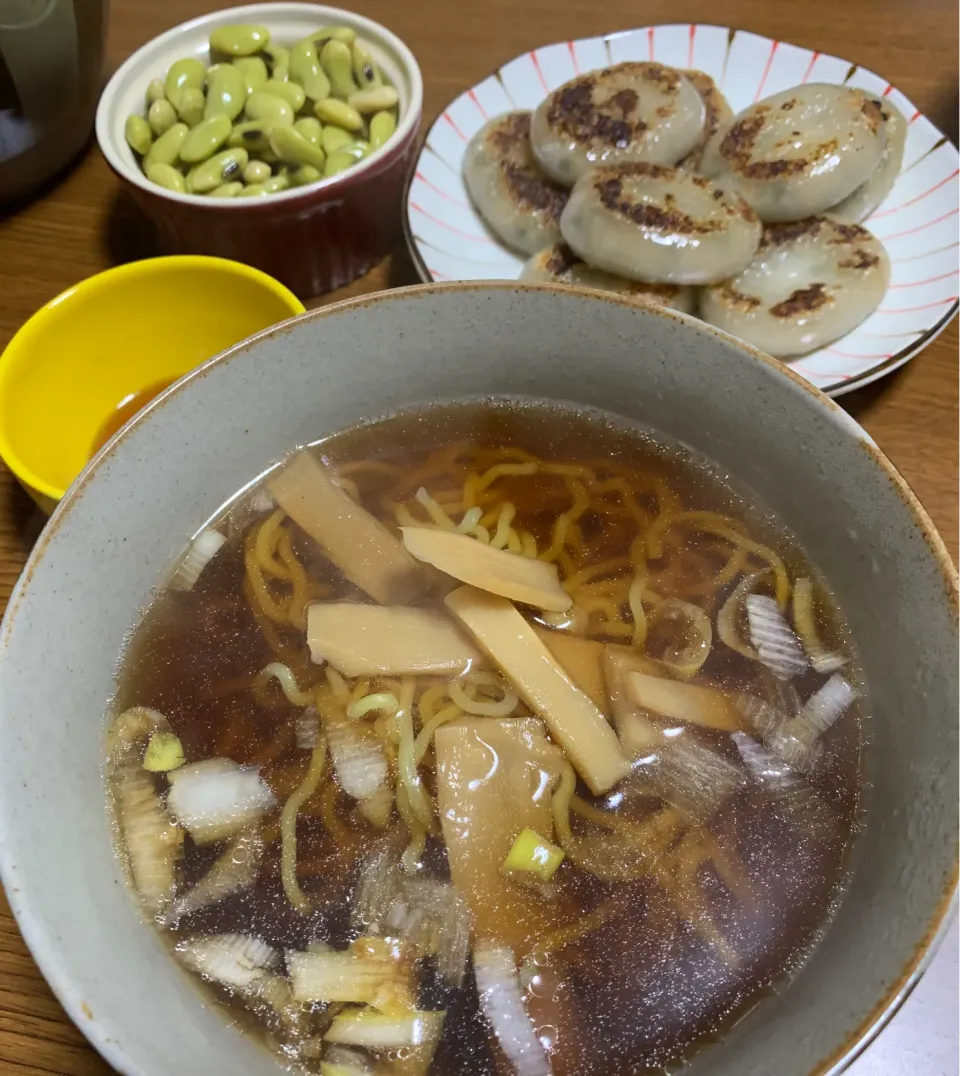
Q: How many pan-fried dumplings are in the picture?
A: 8